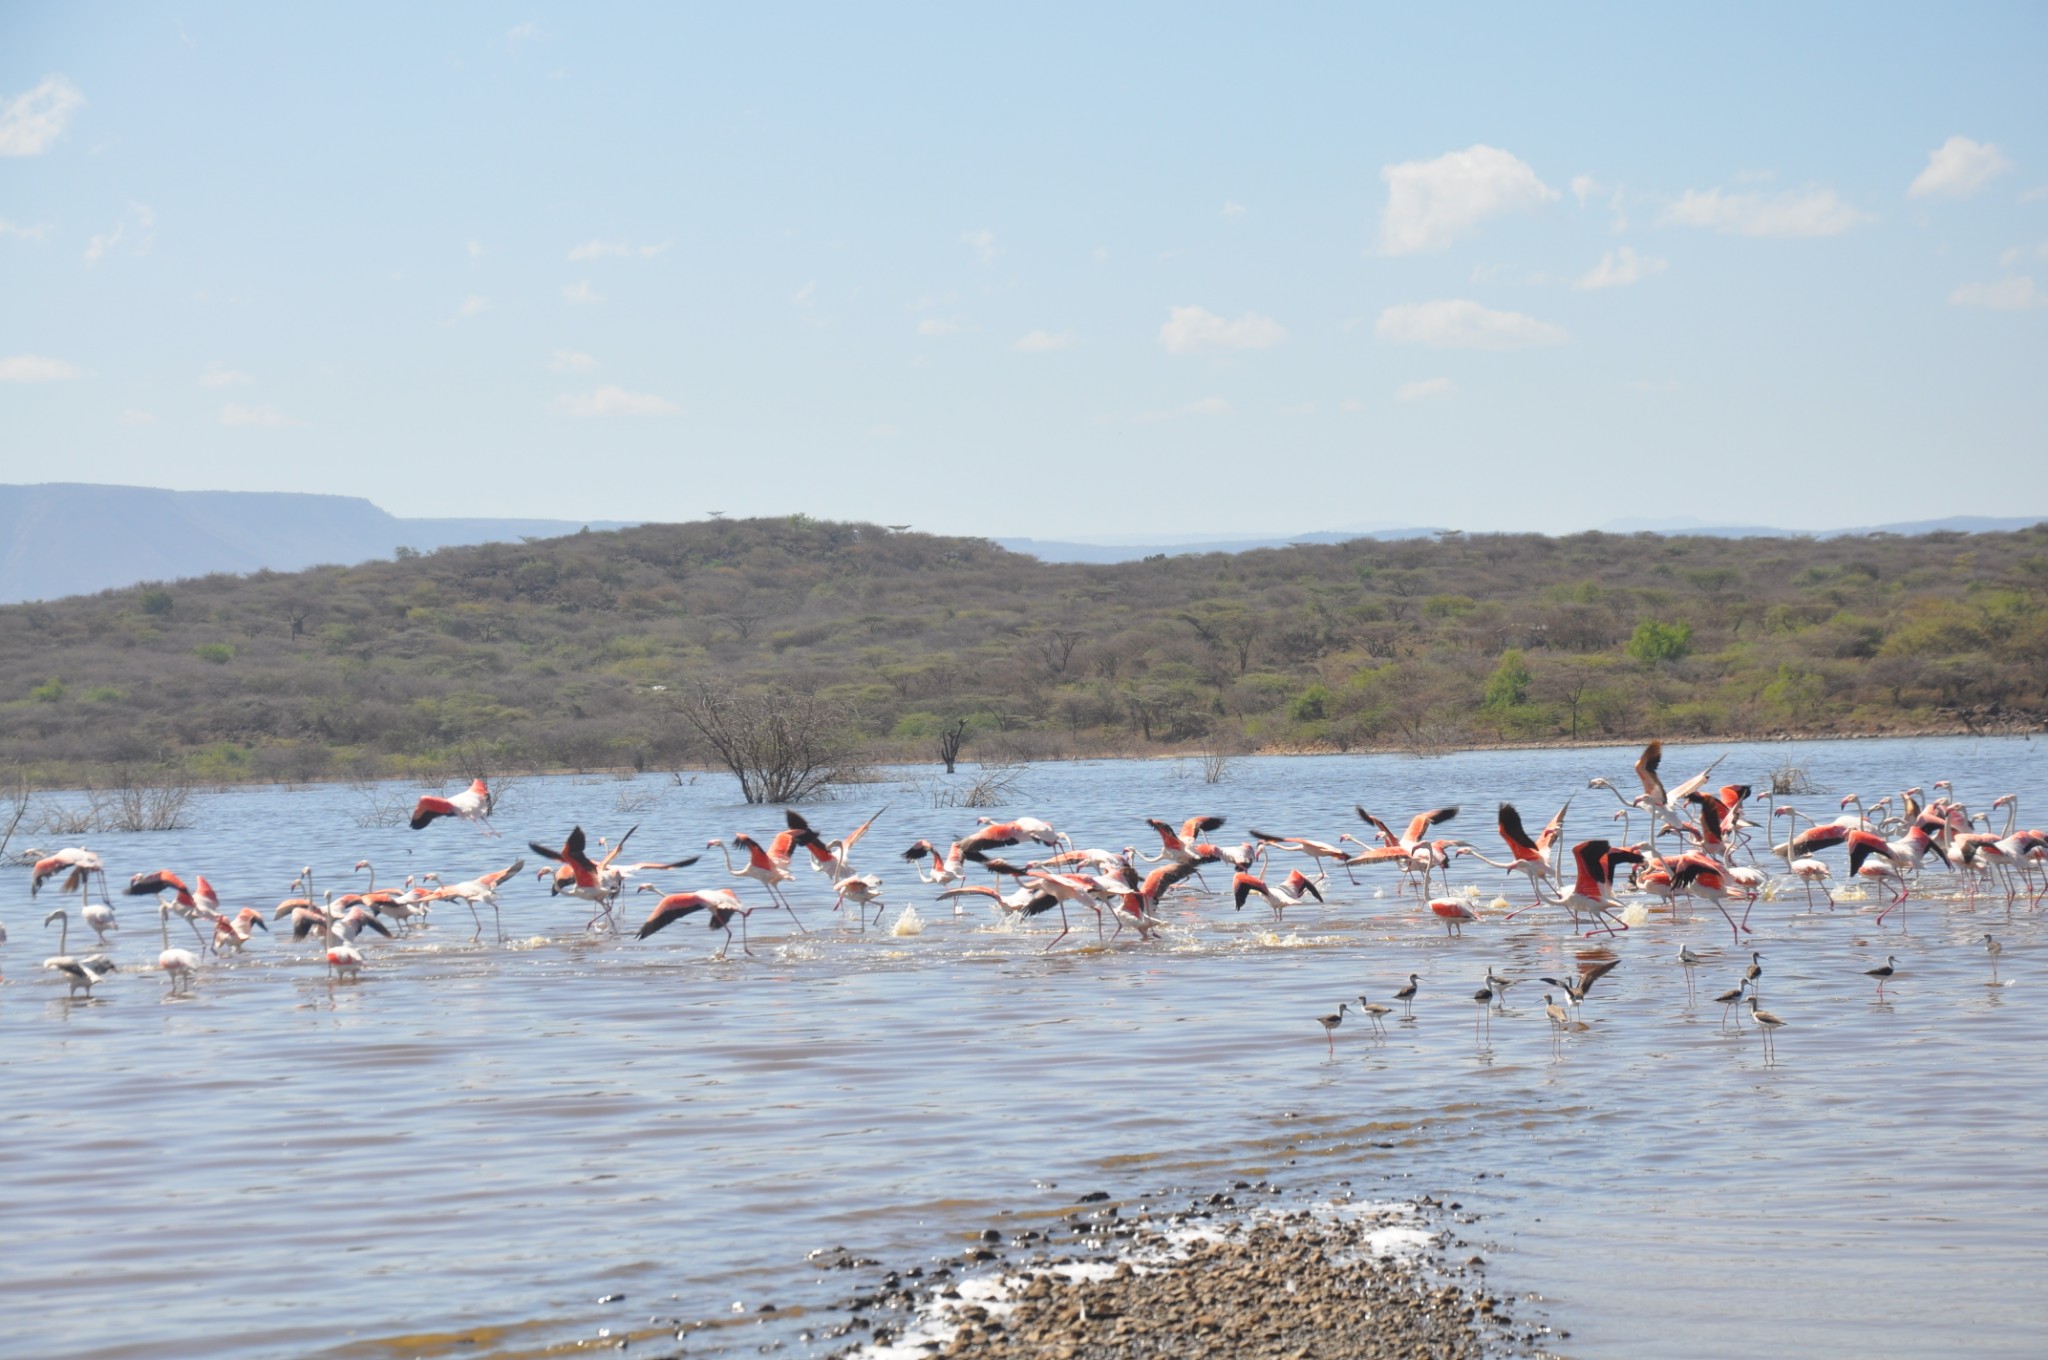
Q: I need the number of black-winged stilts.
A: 13